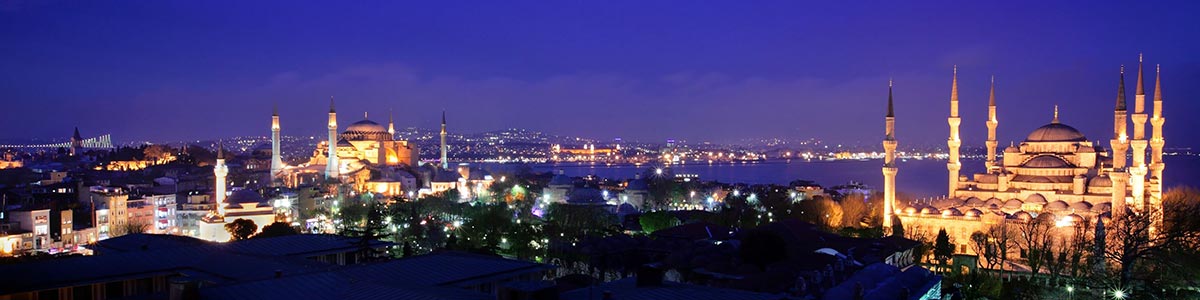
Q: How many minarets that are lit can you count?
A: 11